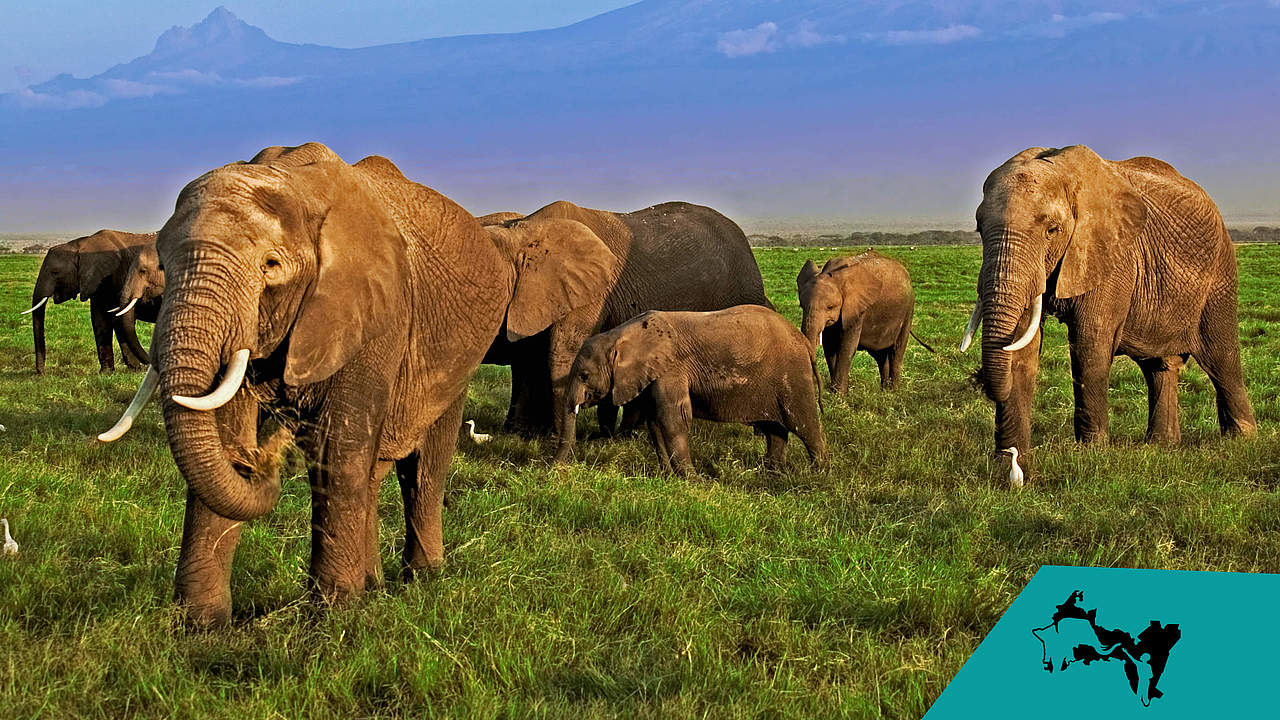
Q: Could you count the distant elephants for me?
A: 2